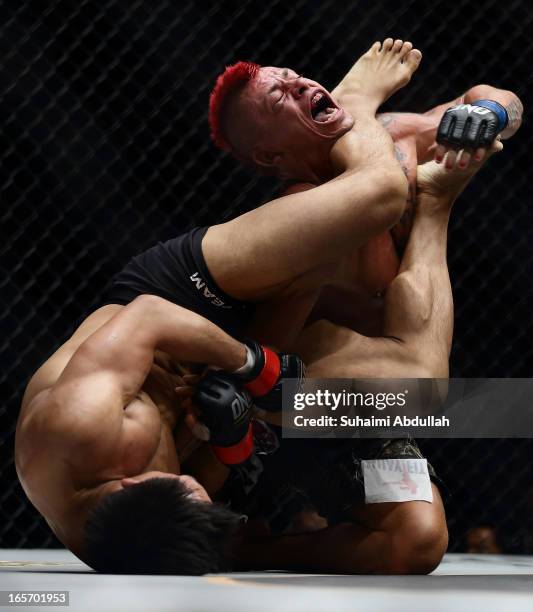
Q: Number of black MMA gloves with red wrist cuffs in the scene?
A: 2